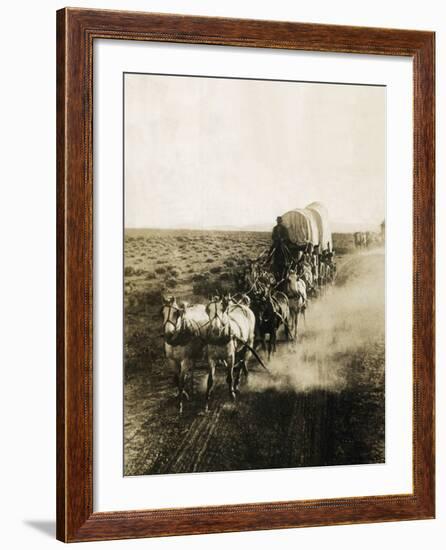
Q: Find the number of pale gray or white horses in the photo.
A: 3